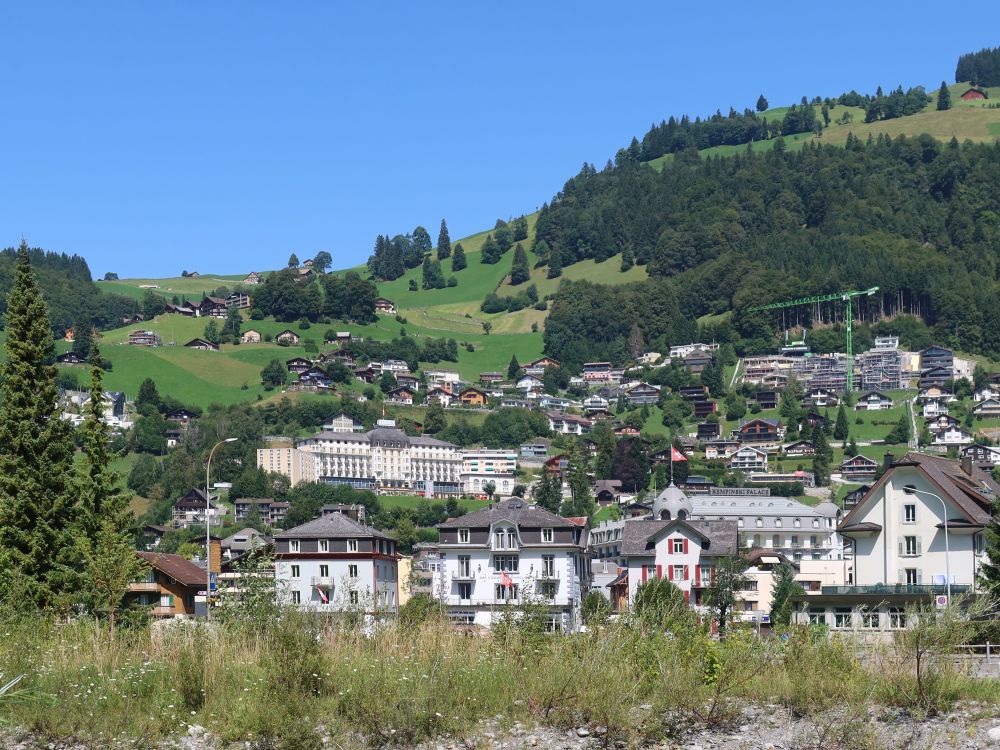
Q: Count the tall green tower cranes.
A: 1